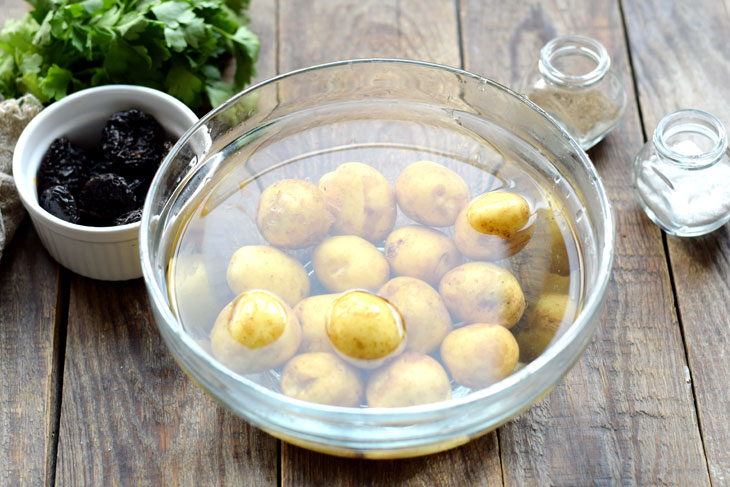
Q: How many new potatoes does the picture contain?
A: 15